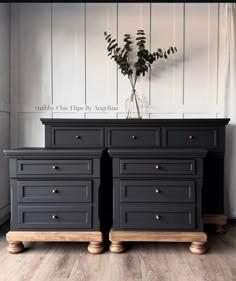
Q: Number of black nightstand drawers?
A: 6